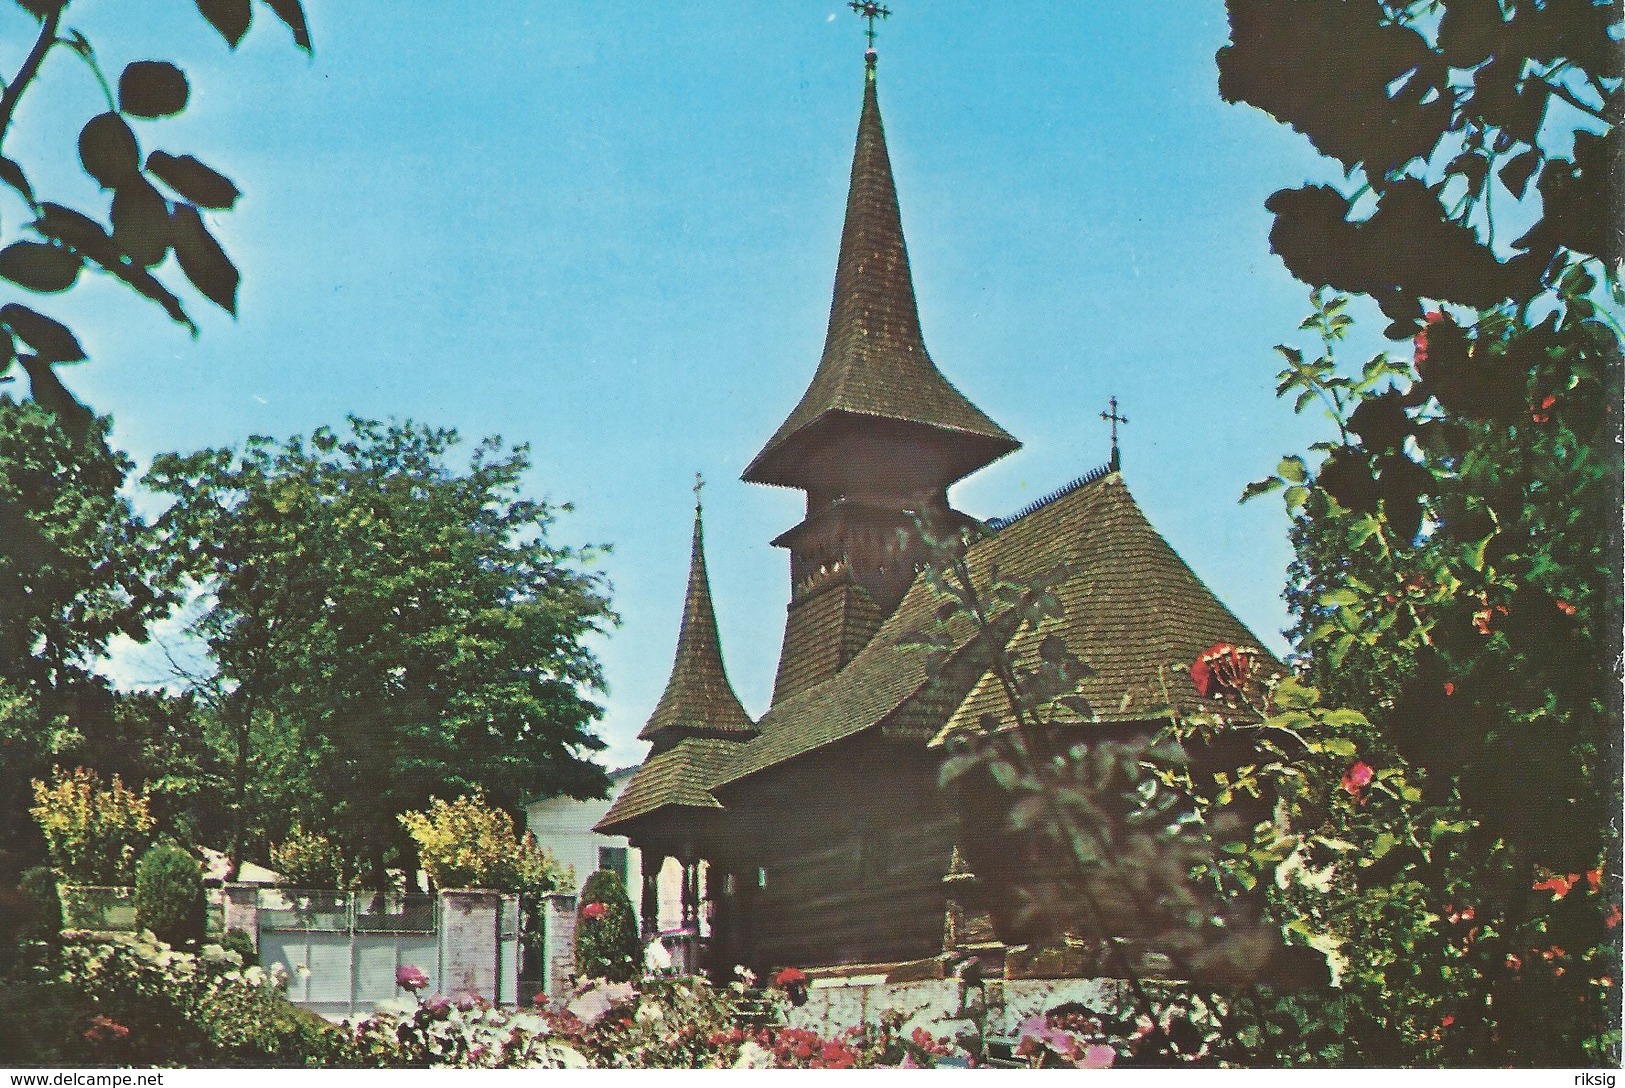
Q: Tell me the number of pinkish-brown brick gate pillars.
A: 3